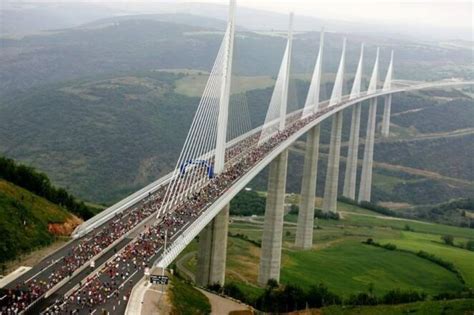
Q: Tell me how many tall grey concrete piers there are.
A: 7